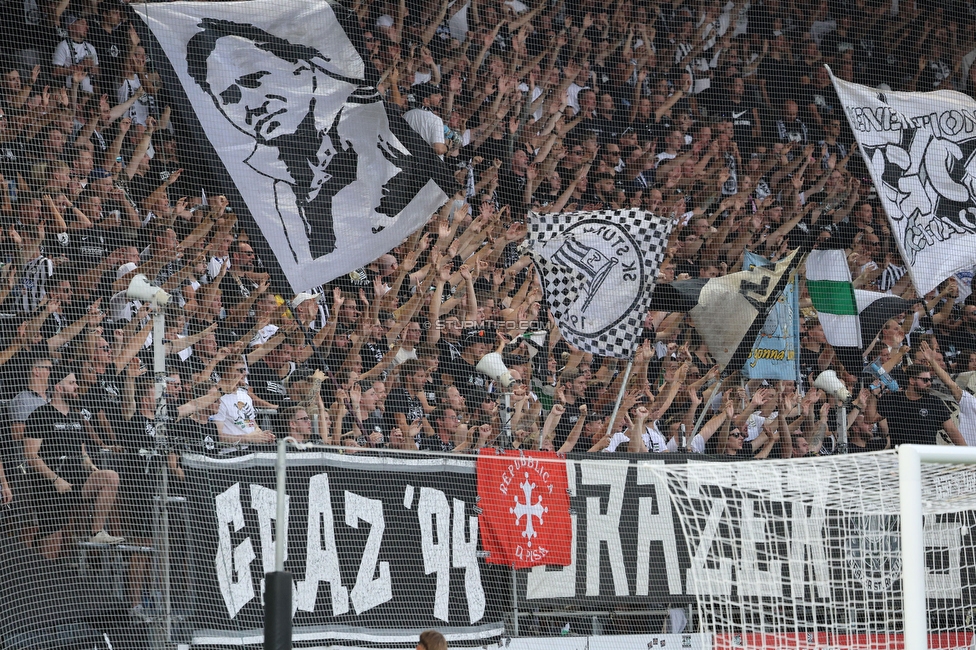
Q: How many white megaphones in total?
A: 3